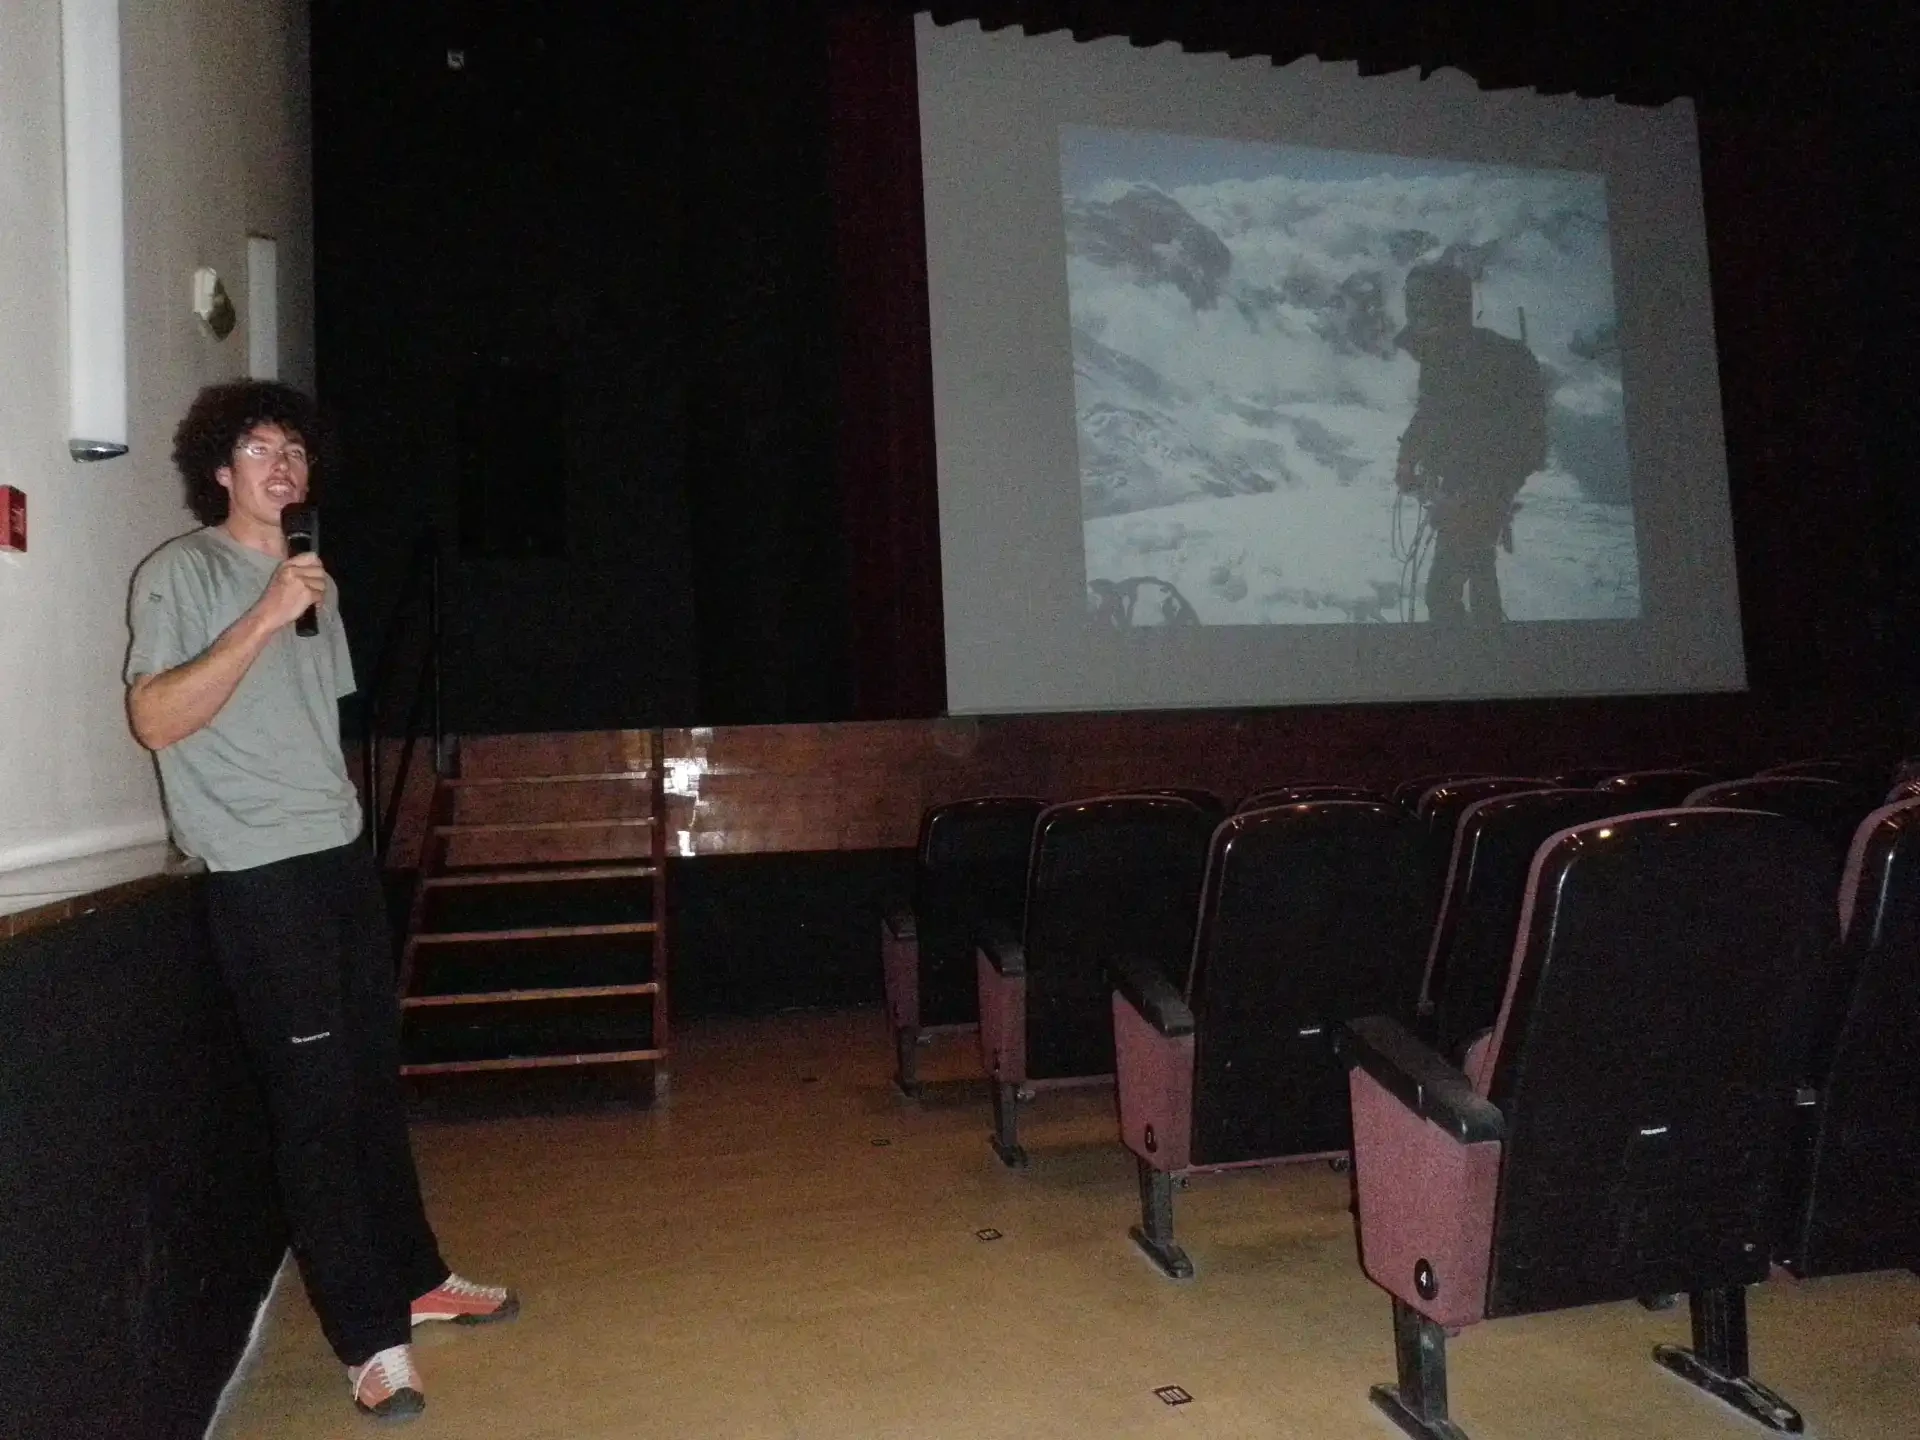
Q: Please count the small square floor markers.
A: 4